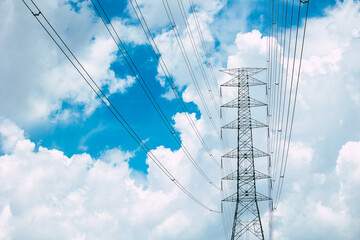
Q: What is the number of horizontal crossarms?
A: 7